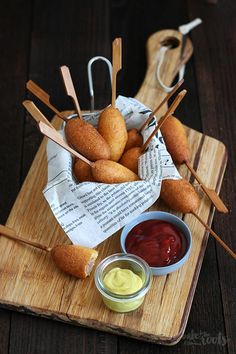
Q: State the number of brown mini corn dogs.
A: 9